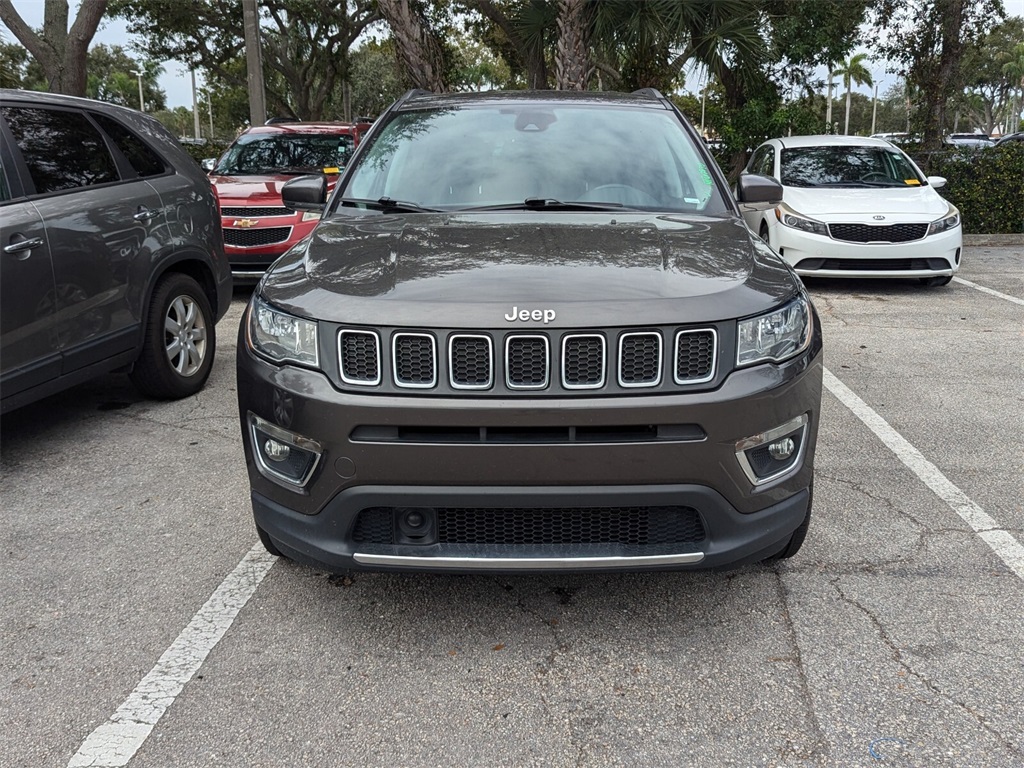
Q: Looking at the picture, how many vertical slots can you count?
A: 7